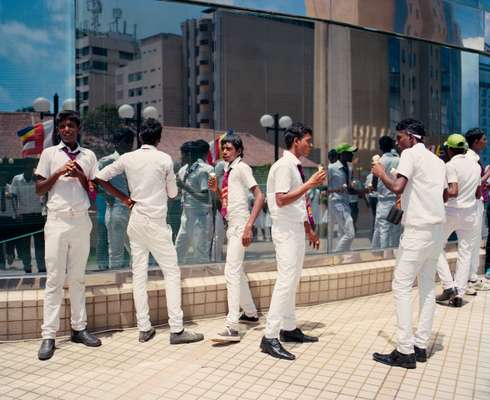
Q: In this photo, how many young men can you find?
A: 7